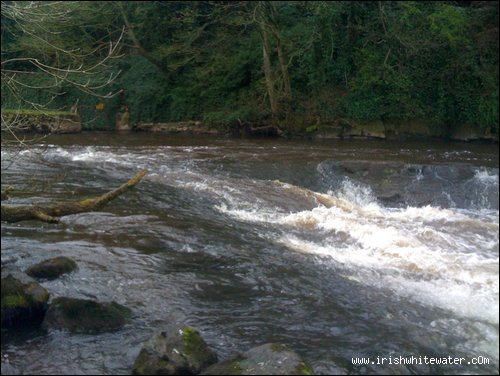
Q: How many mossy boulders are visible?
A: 5